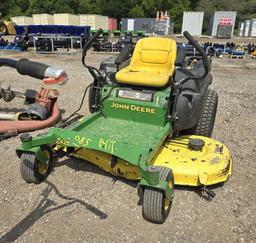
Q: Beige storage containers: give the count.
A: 4